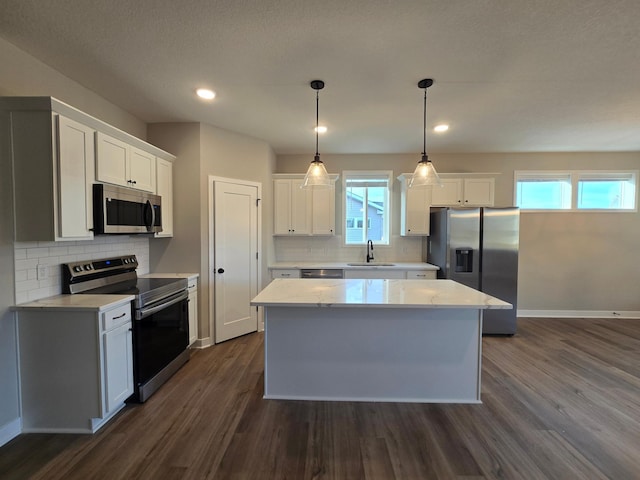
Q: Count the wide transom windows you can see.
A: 2